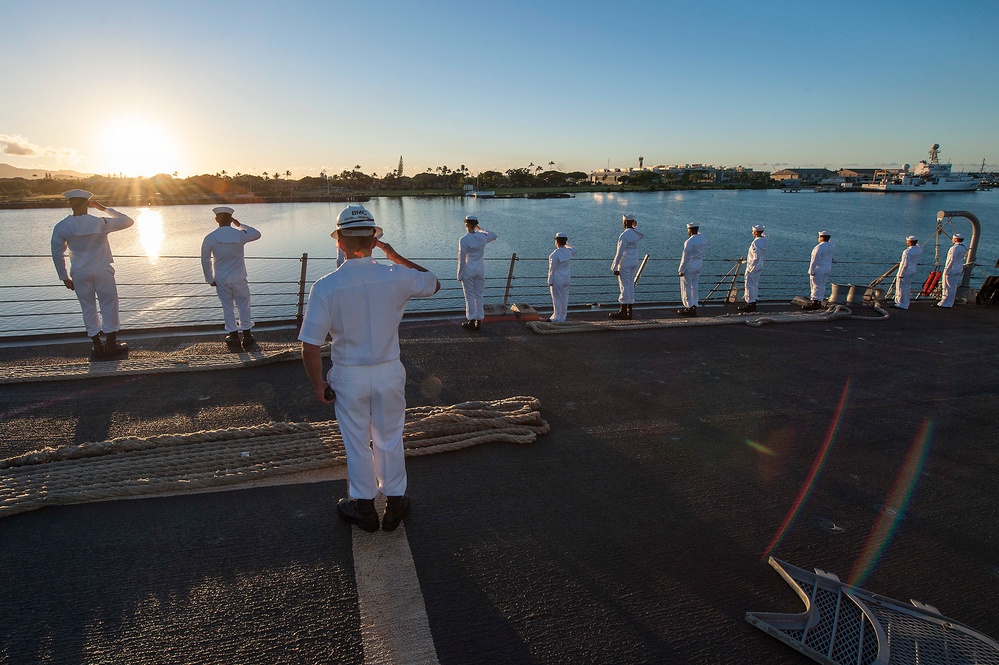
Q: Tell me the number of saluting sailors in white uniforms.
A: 11